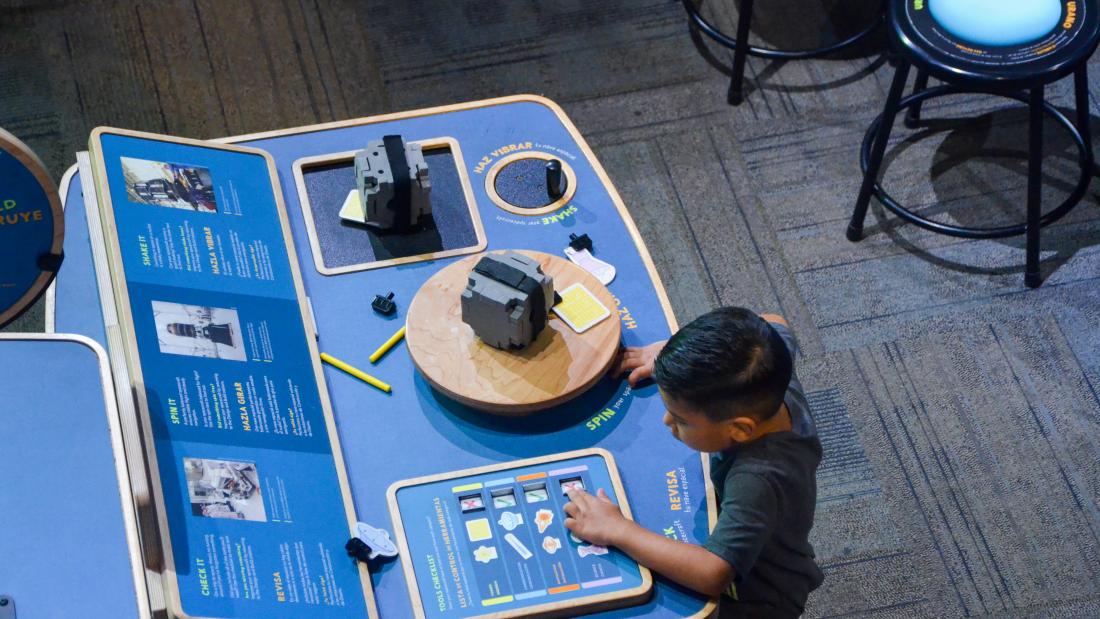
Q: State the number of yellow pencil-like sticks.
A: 2